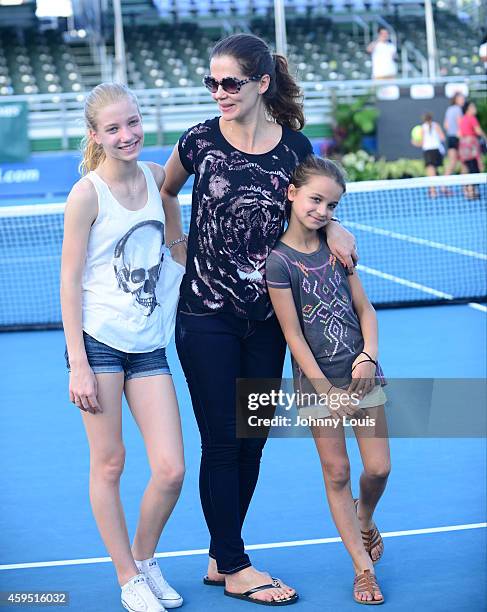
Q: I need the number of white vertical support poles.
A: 3